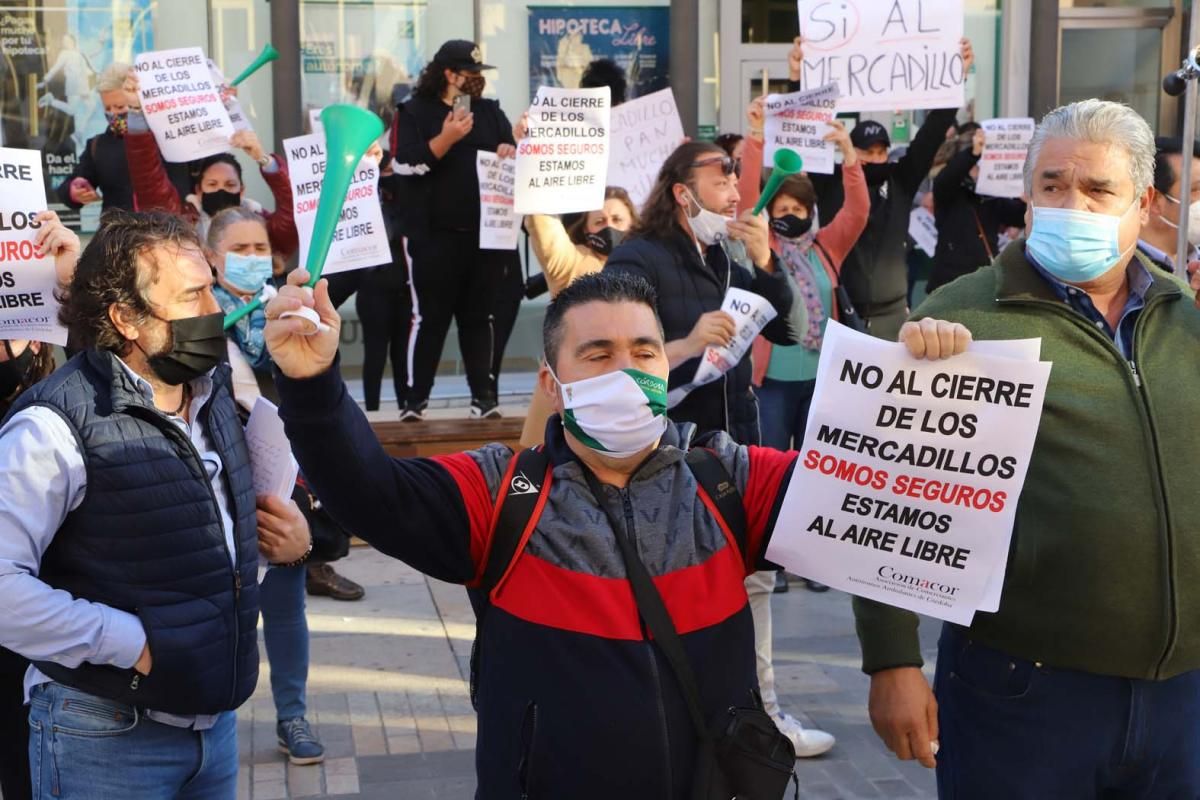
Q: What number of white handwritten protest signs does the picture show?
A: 2